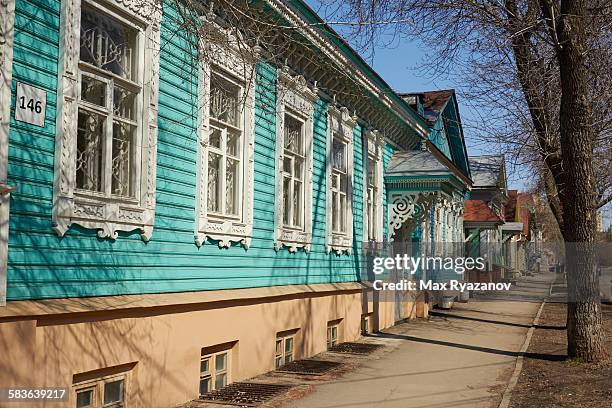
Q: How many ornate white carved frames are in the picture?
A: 5